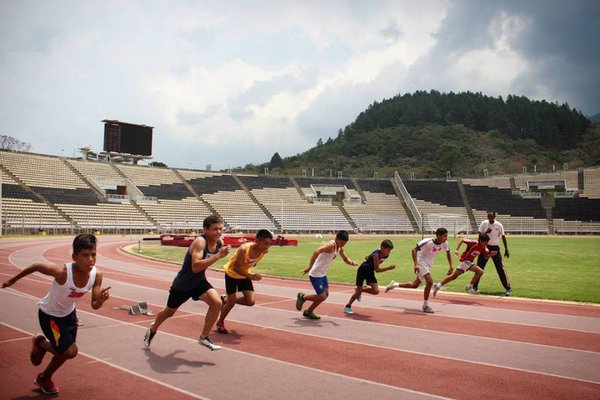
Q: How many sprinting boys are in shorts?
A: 7